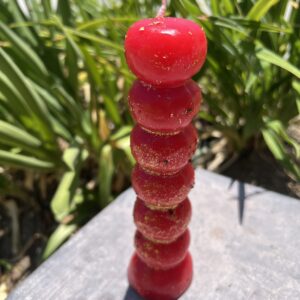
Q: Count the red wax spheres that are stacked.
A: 7